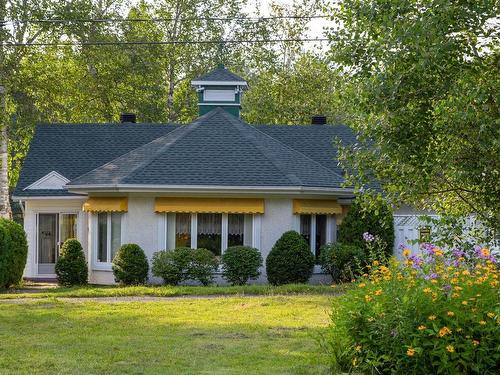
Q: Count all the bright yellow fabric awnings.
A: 3